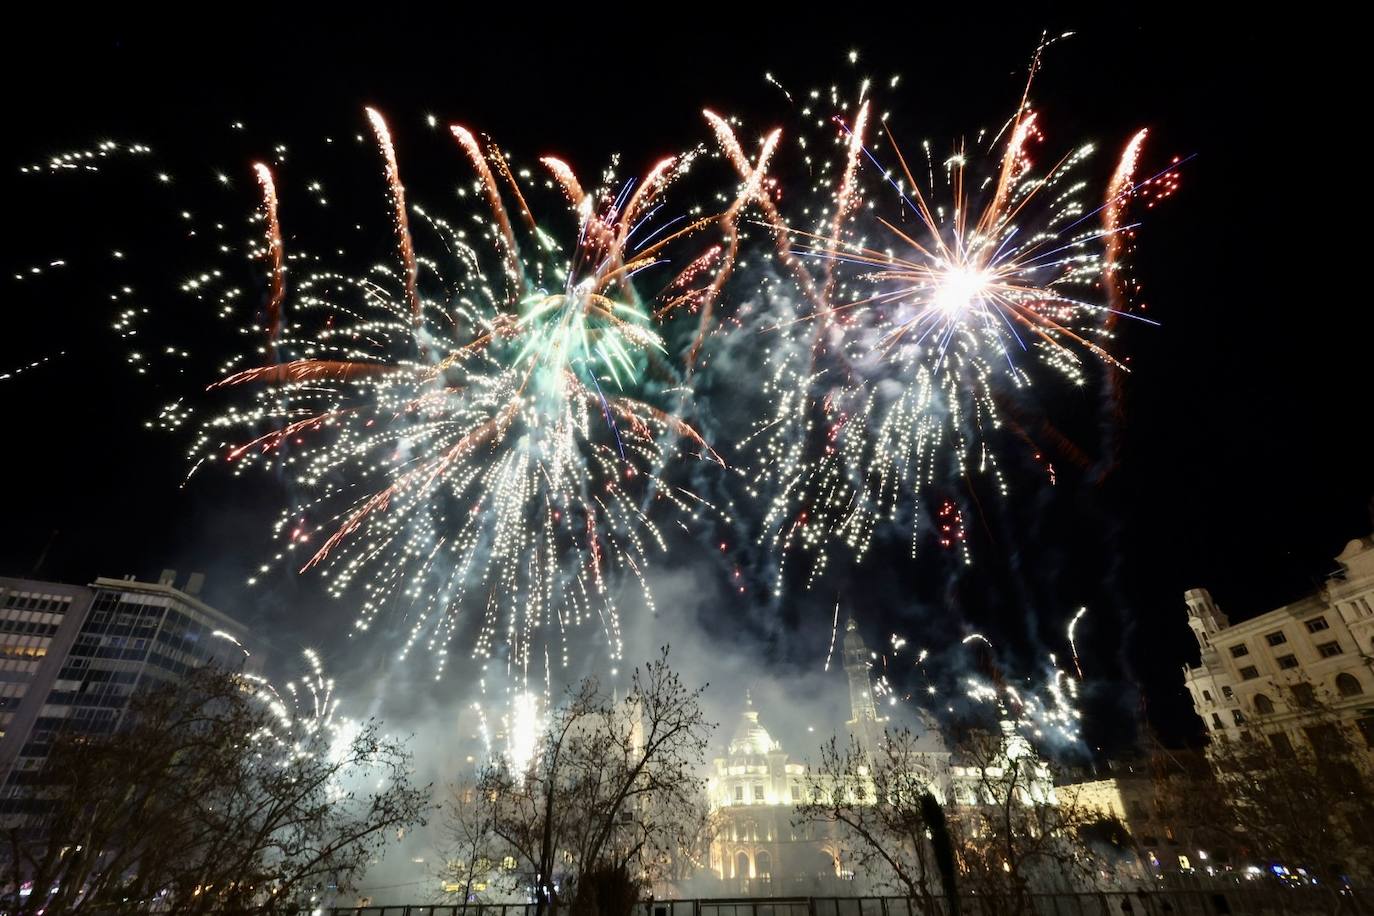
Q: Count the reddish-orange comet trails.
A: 10